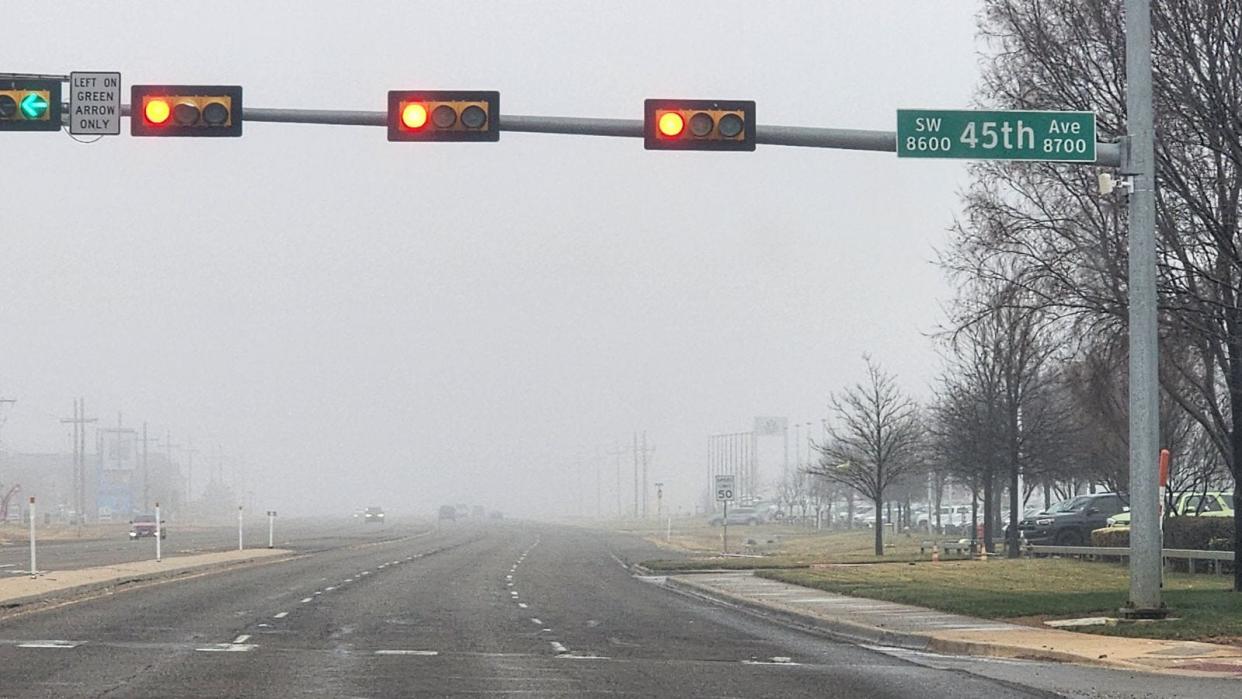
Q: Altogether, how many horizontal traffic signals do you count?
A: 4